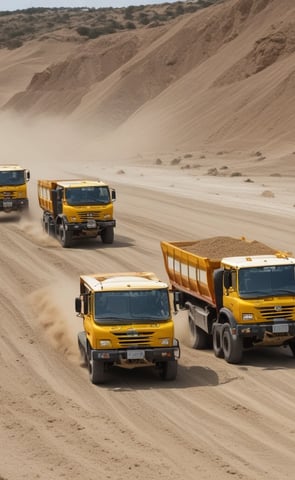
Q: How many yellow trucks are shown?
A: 4